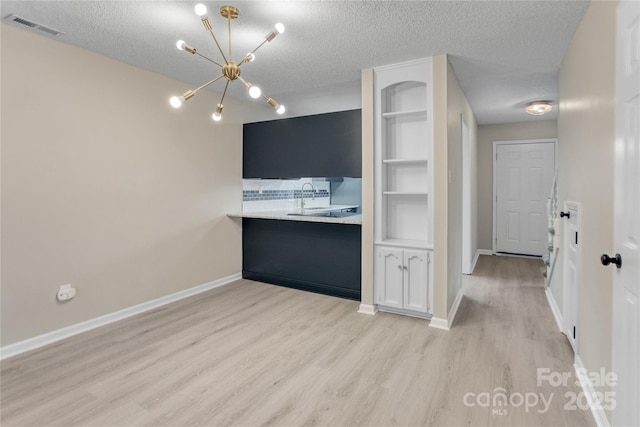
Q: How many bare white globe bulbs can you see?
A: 8